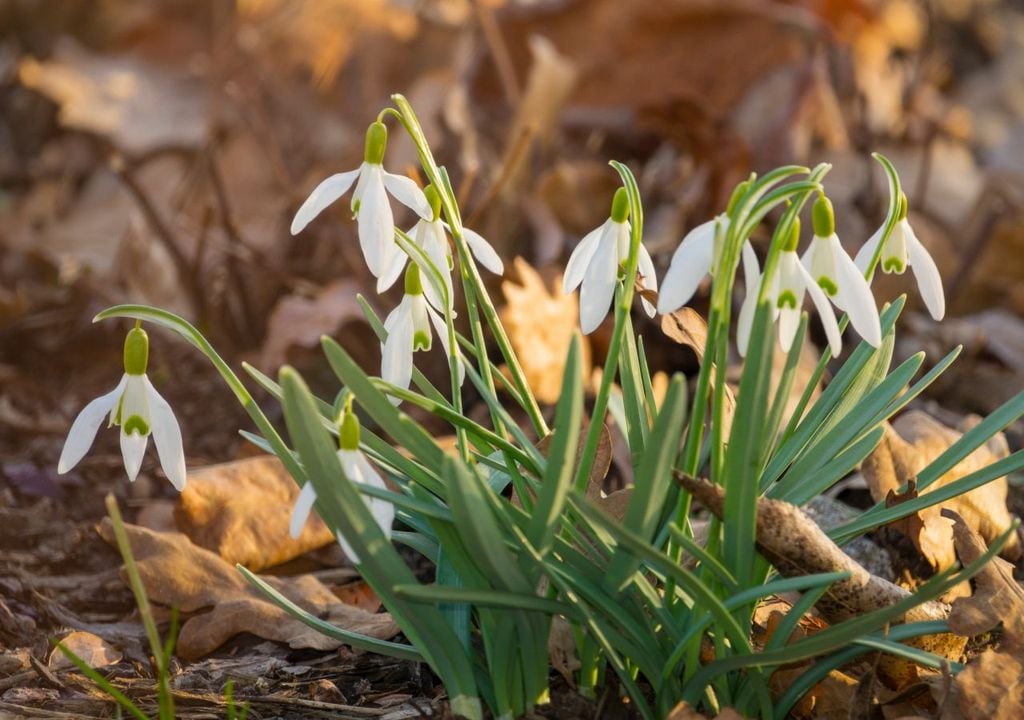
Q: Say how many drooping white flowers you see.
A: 10